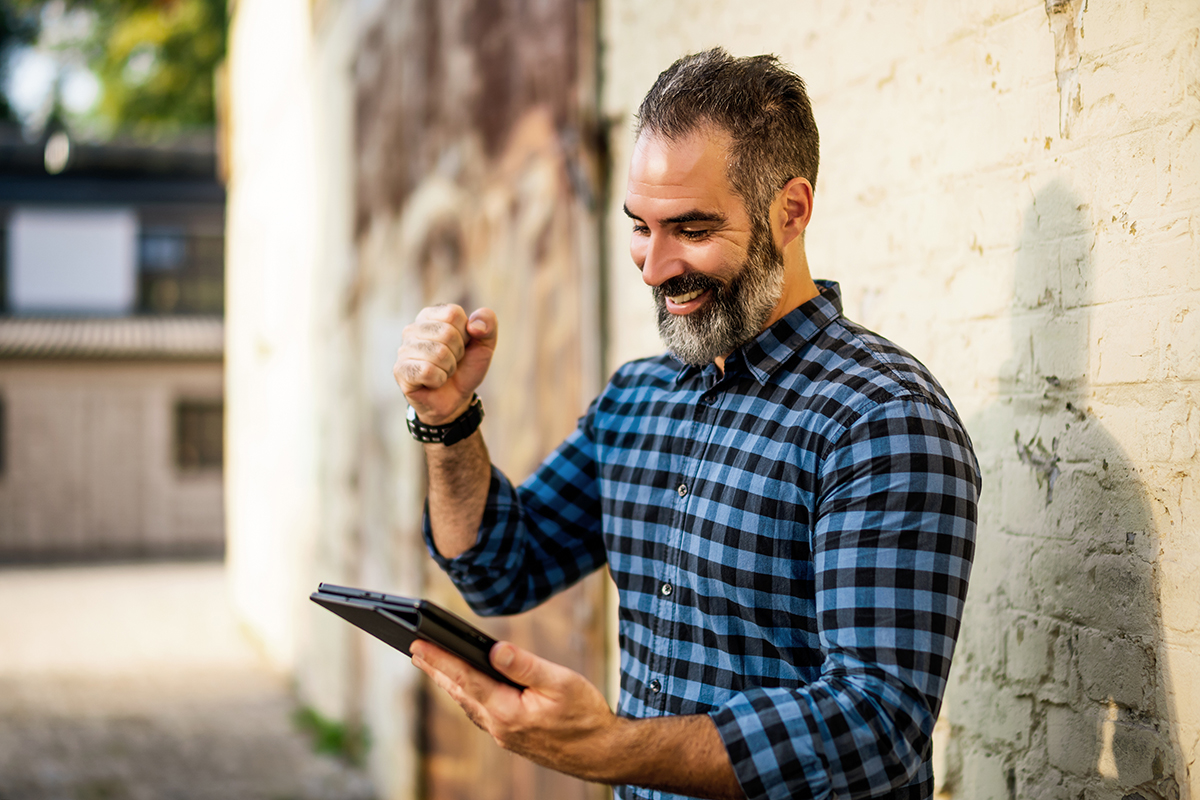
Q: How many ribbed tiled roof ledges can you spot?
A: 1